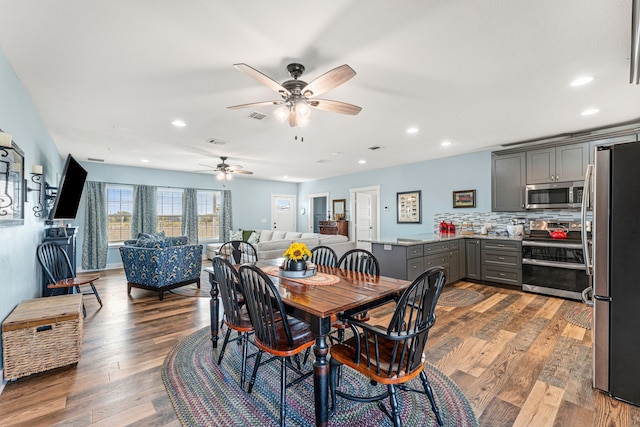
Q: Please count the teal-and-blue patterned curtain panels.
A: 4